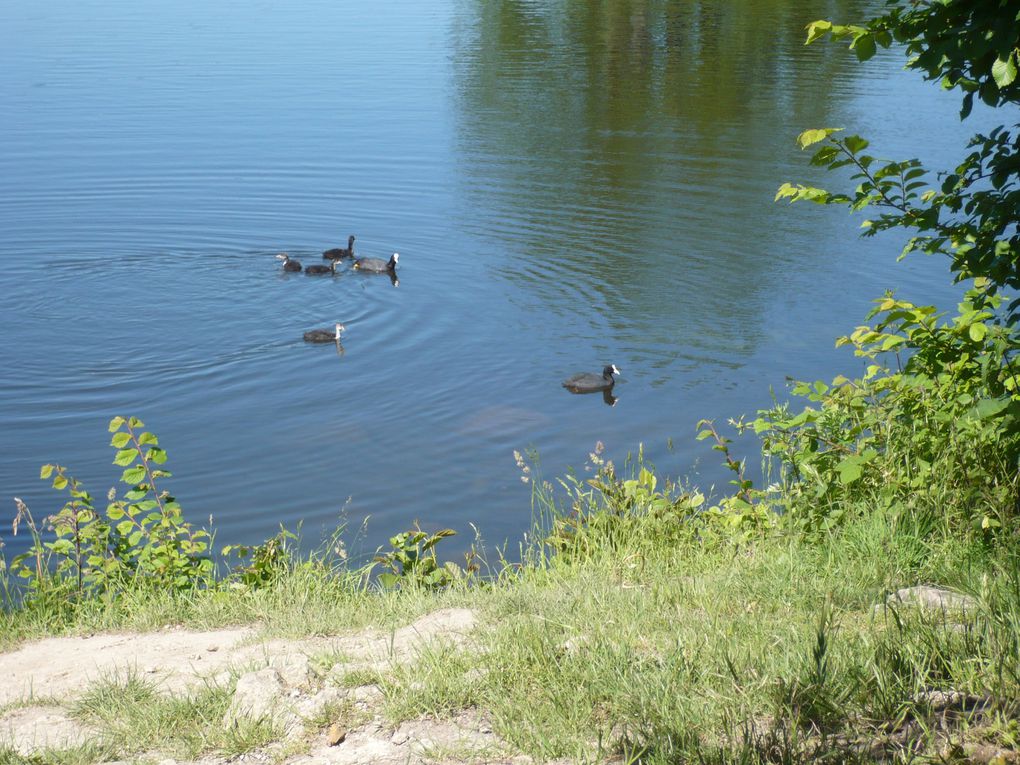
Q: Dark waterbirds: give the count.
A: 6